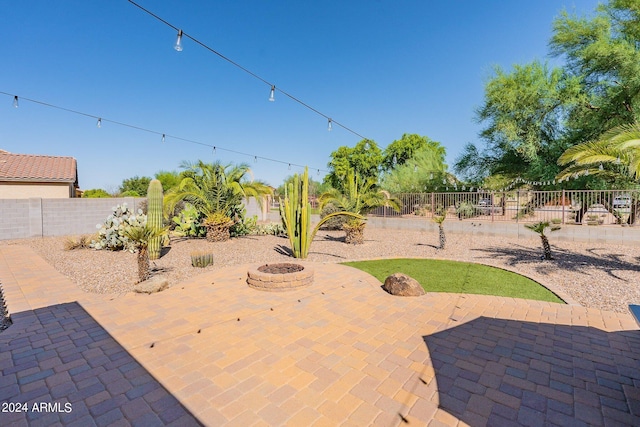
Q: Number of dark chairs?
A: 0